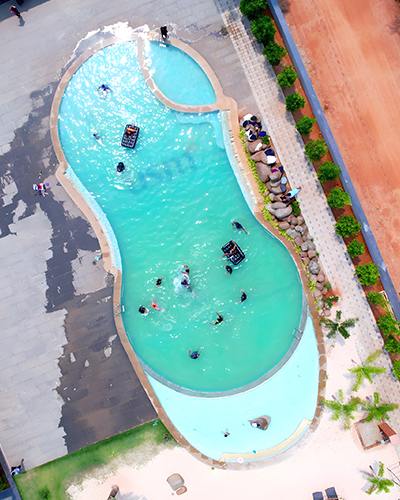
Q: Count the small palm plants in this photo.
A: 5